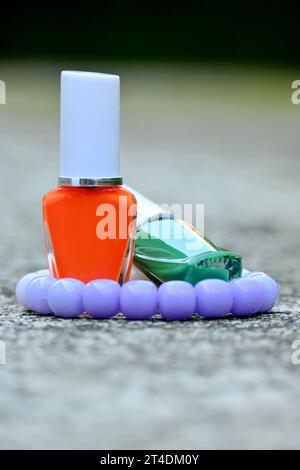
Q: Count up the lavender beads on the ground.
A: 9